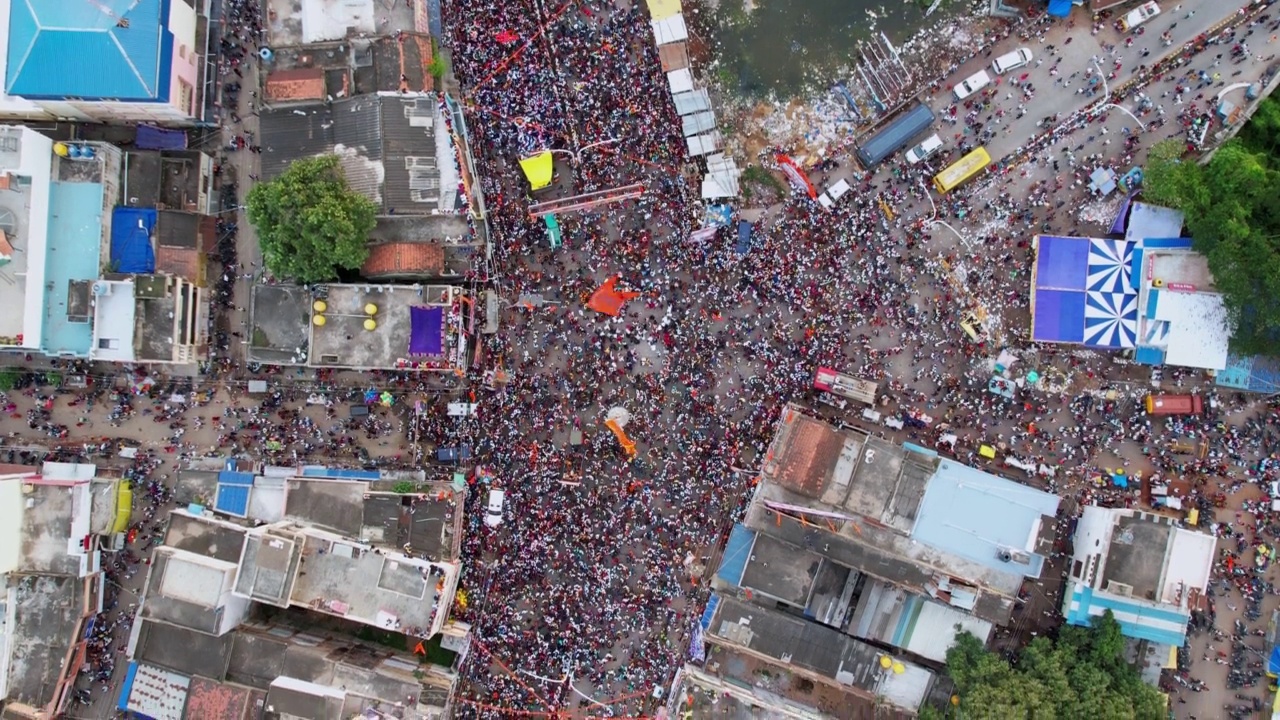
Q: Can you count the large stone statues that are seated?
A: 0